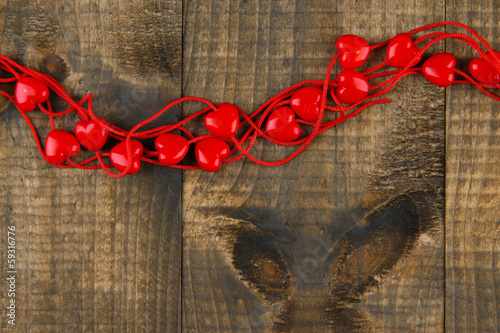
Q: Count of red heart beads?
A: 14